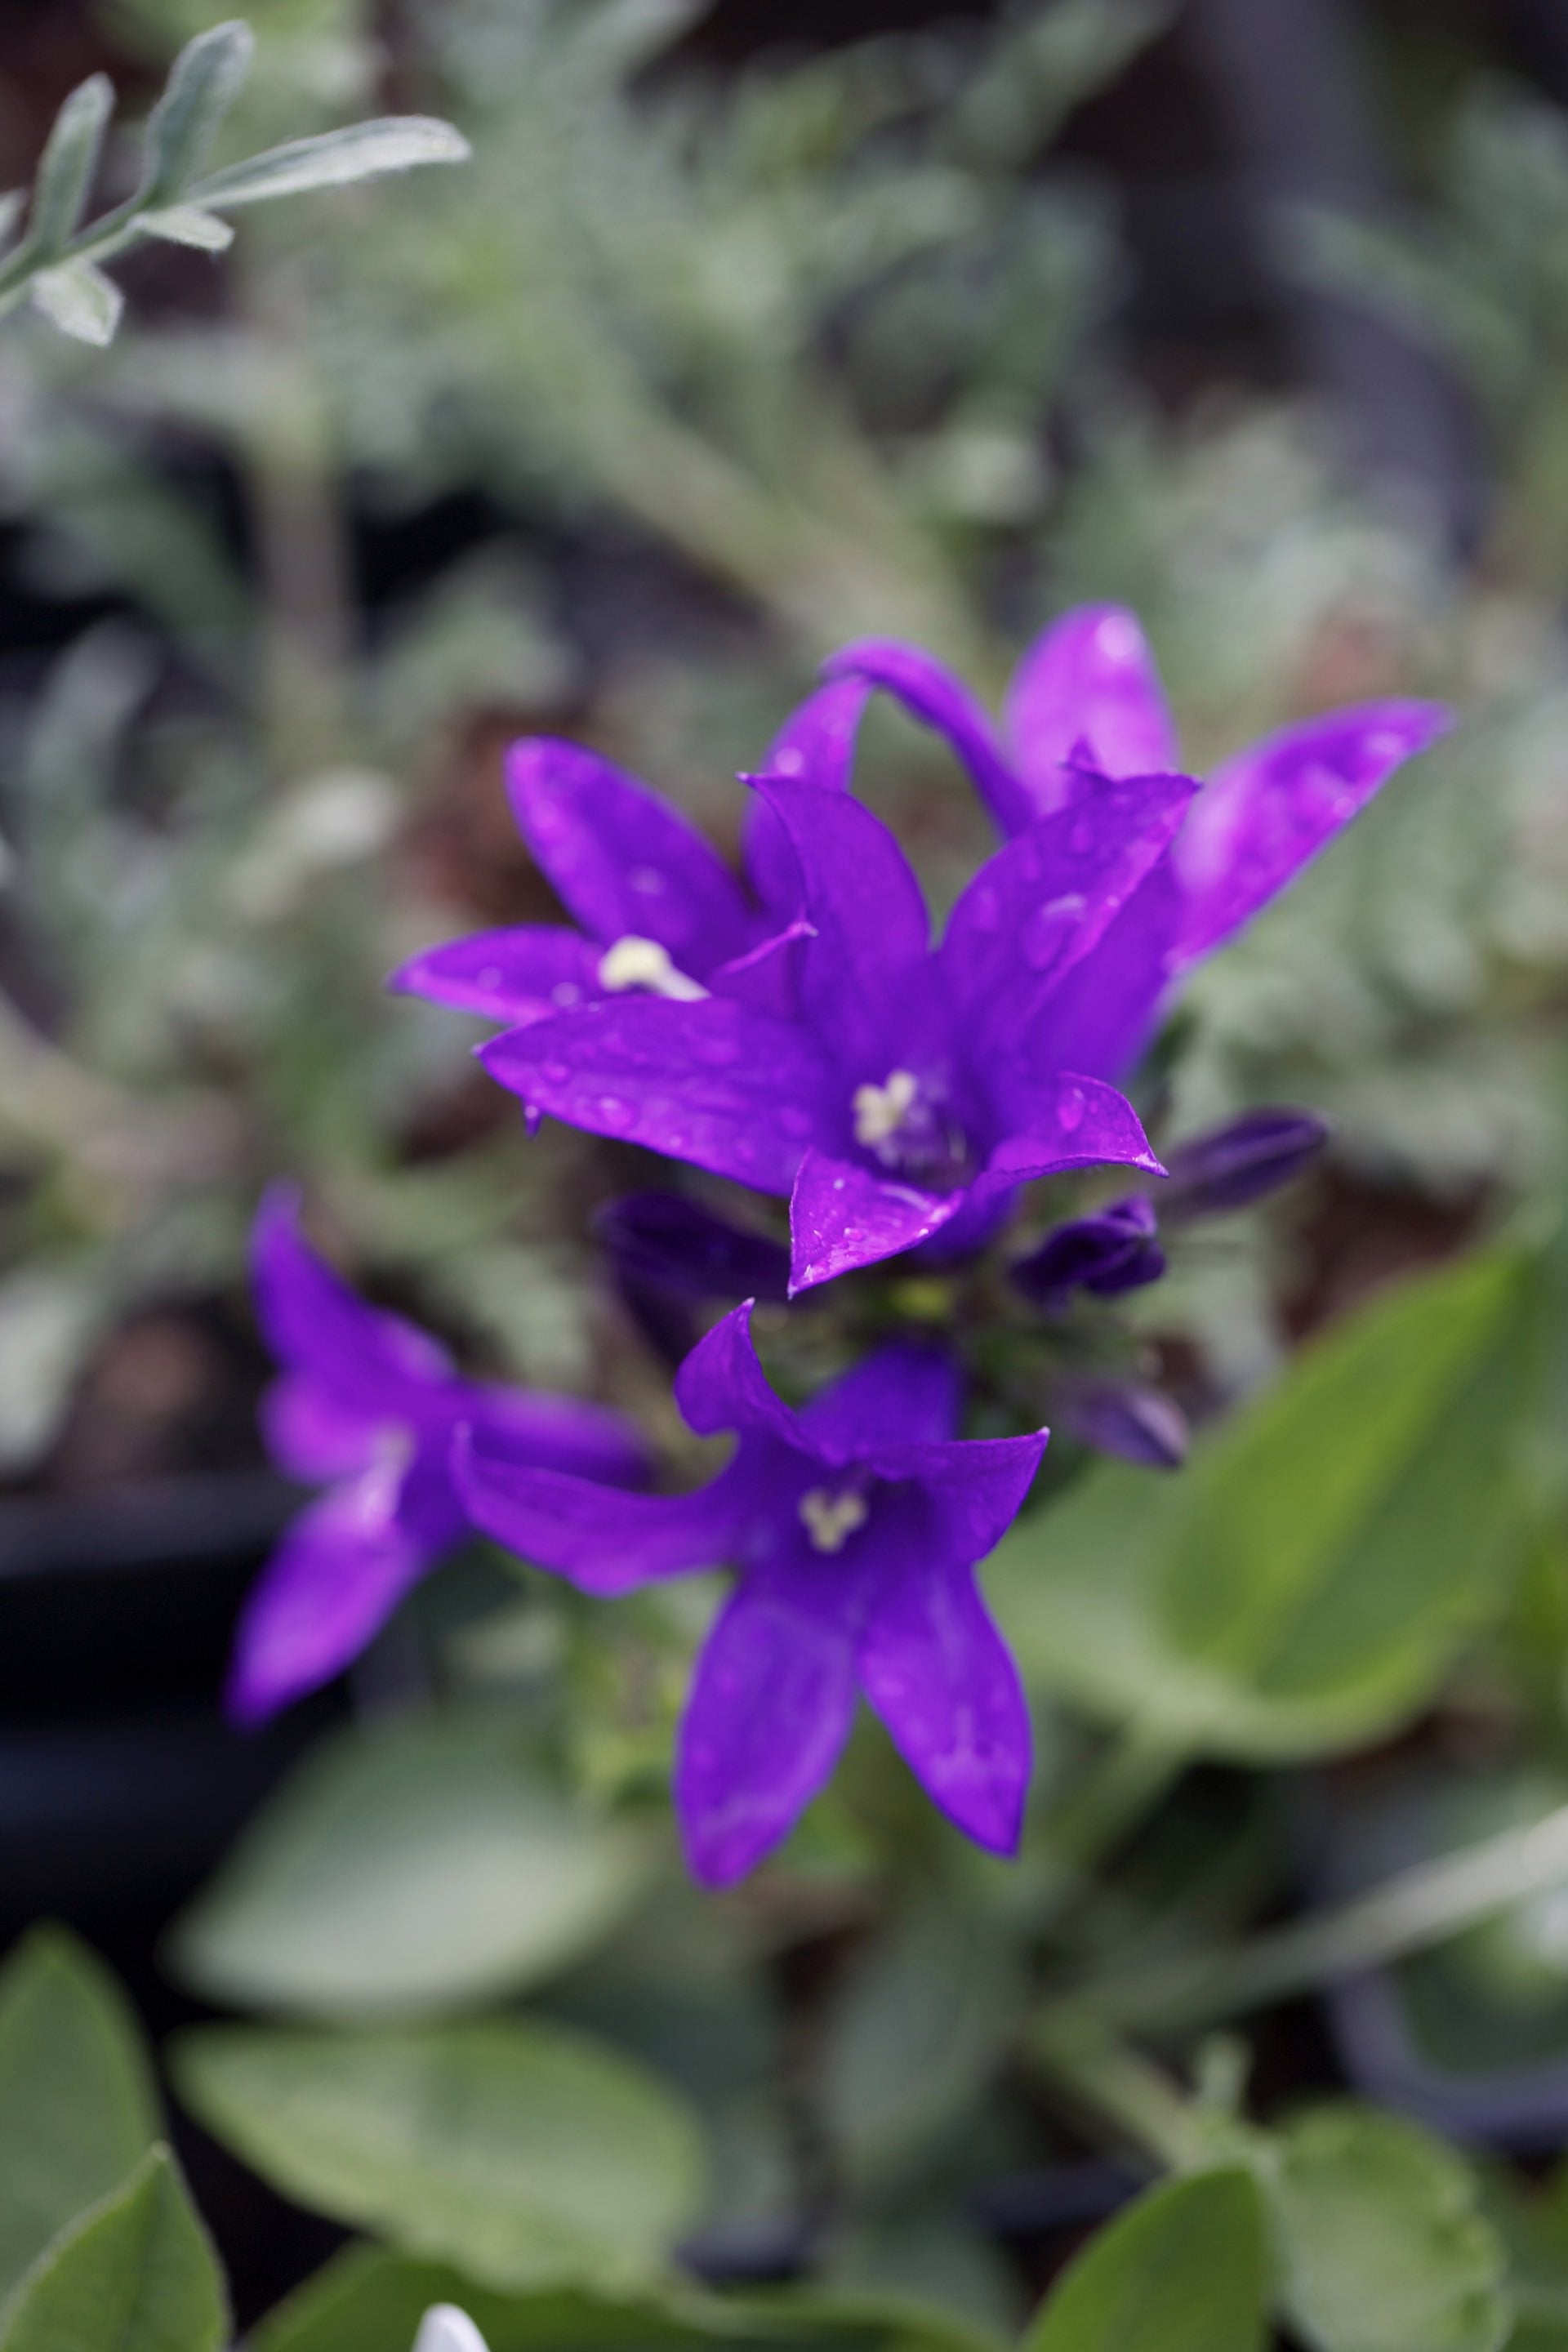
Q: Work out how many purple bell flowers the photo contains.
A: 5